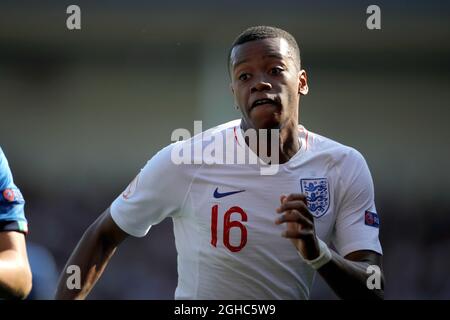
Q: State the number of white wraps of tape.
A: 1